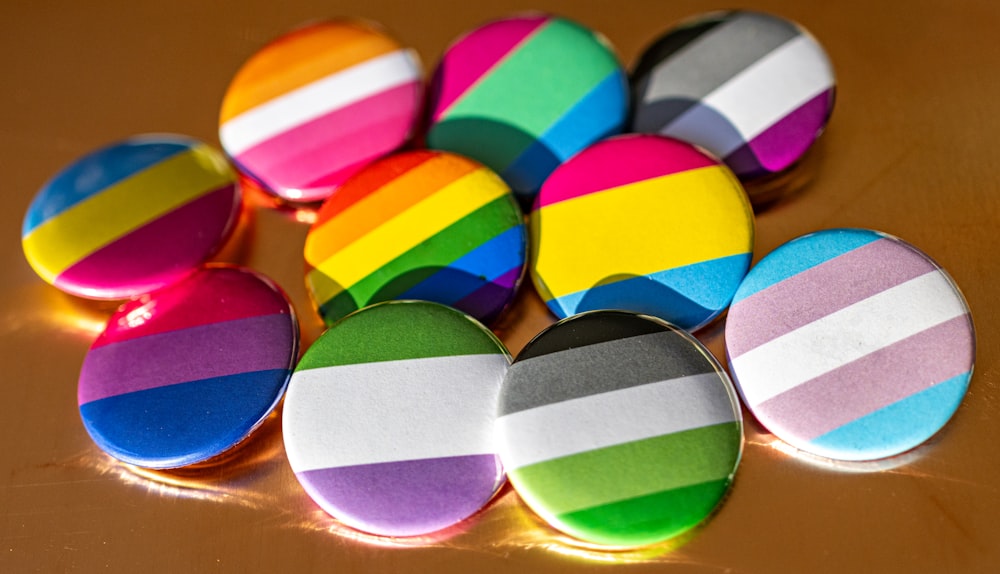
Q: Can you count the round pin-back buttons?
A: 10